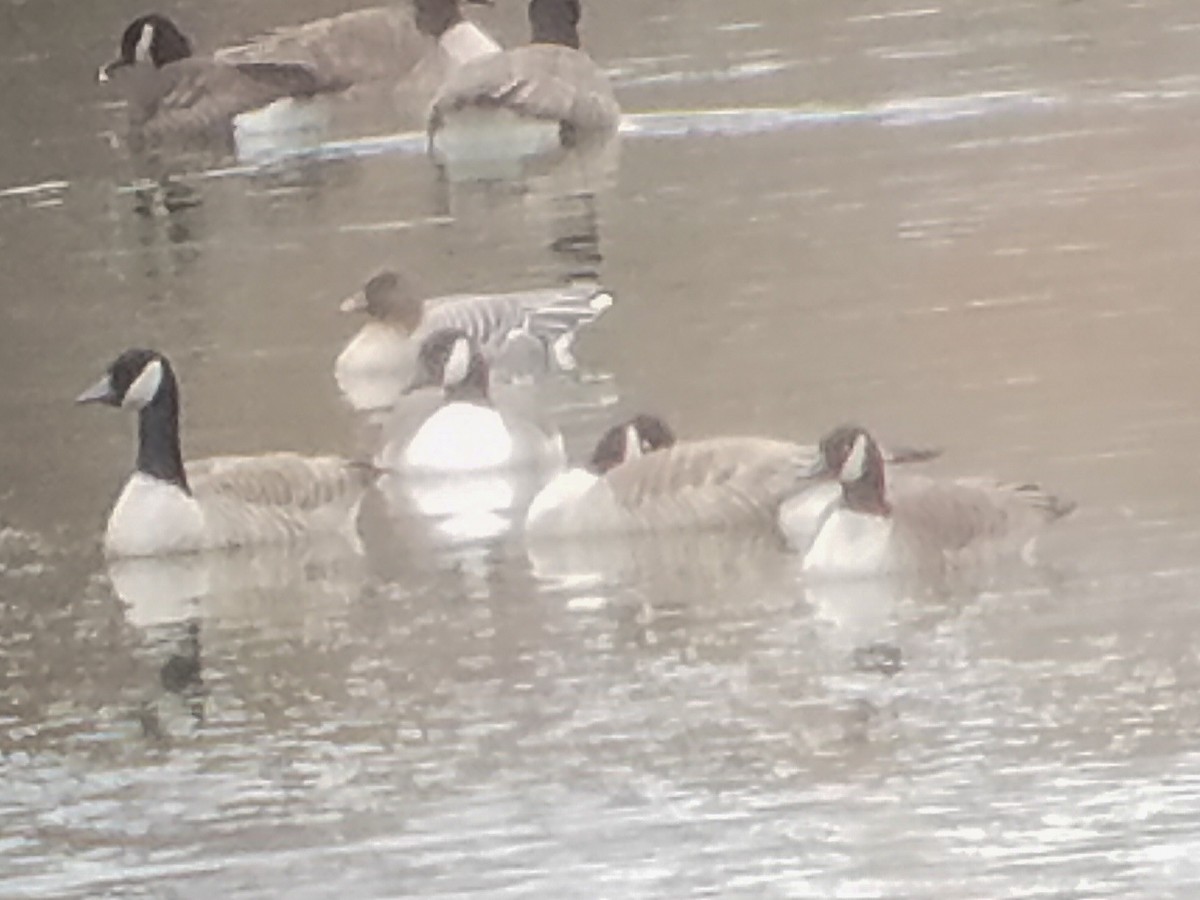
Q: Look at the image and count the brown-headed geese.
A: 1